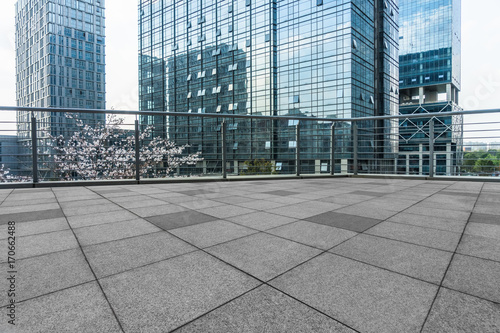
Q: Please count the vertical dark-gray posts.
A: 7